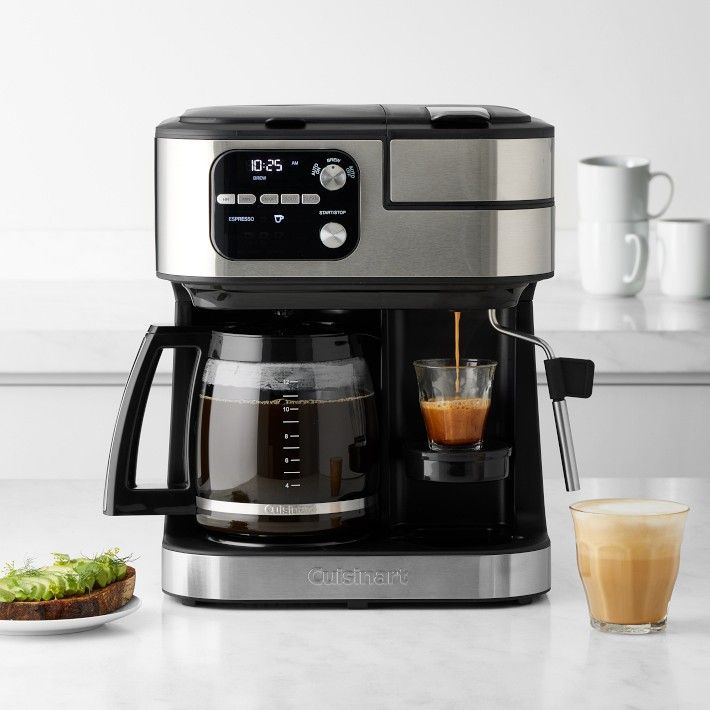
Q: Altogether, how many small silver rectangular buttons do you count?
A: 5